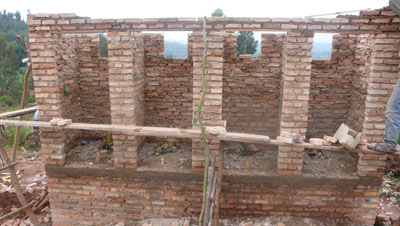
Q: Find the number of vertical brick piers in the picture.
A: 5